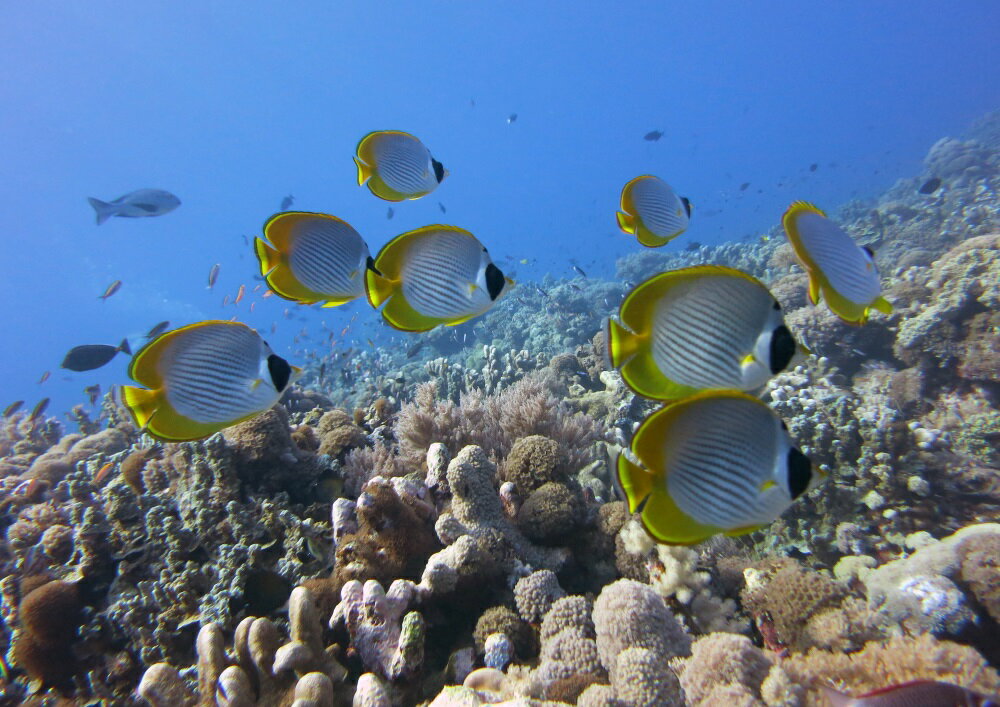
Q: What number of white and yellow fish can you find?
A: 8